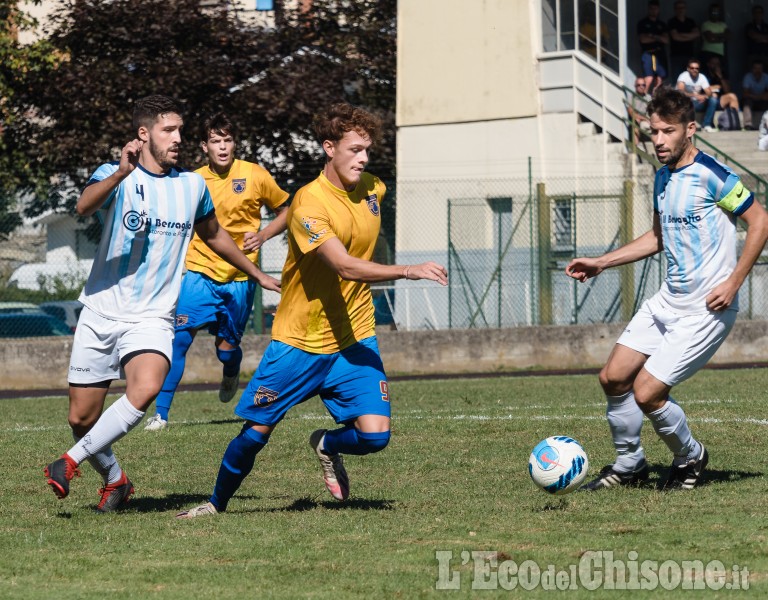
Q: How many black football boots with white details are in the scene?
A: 2